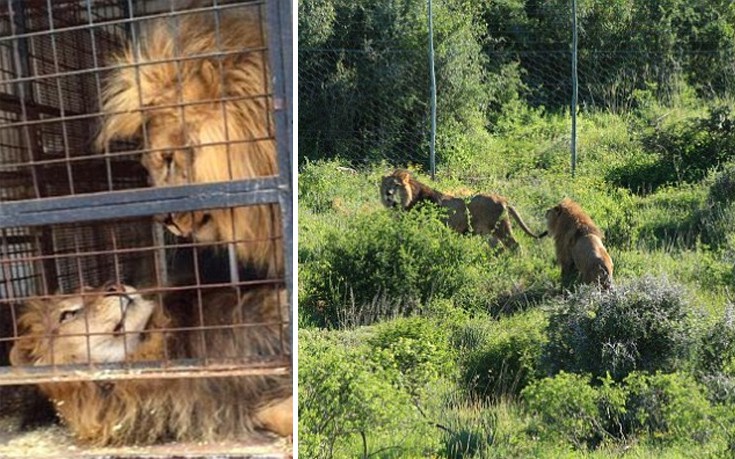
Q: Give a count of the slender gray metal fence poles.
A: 2